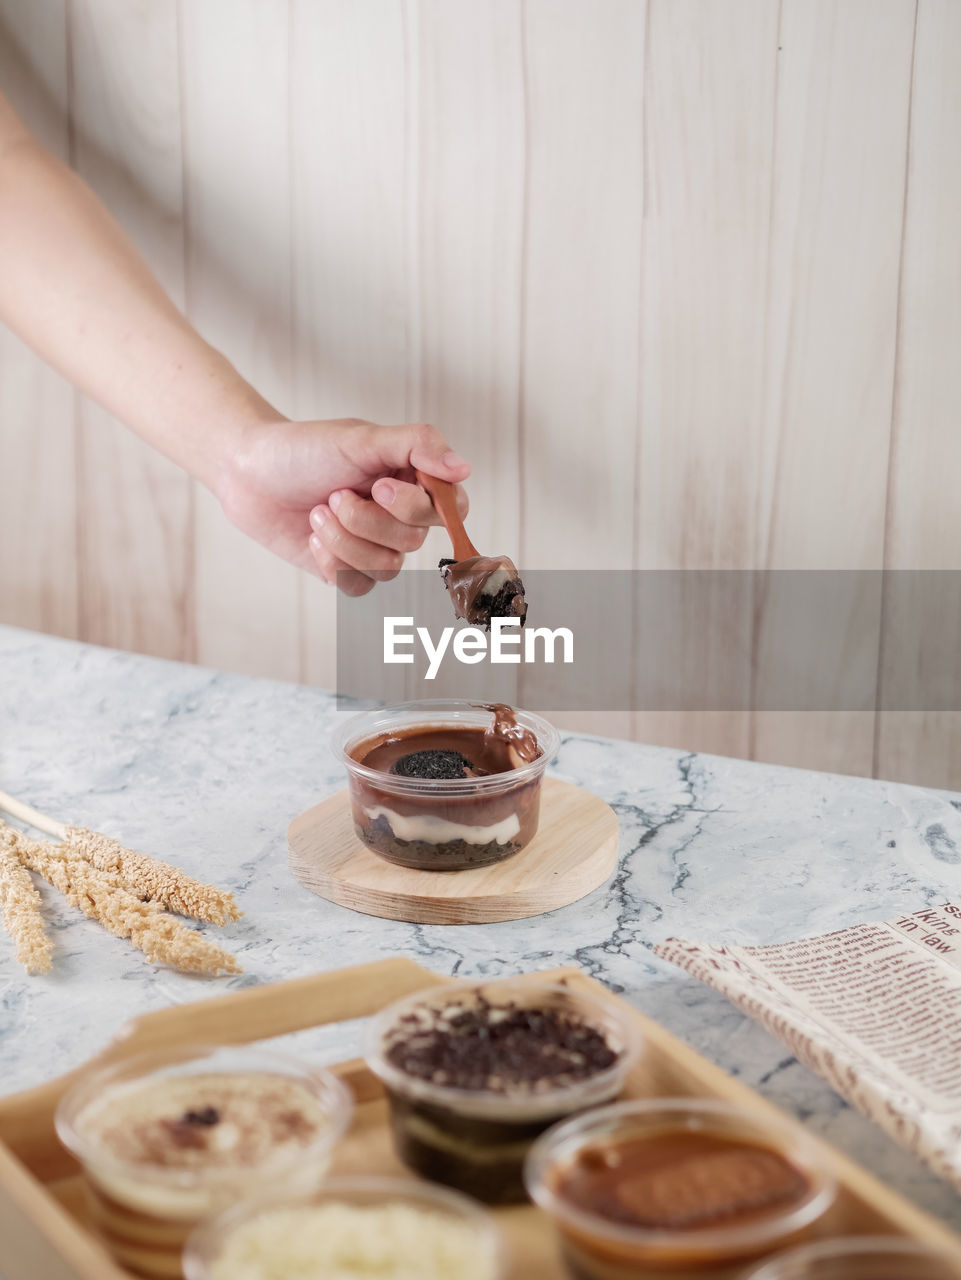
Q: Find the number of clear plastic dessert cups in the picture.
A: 6